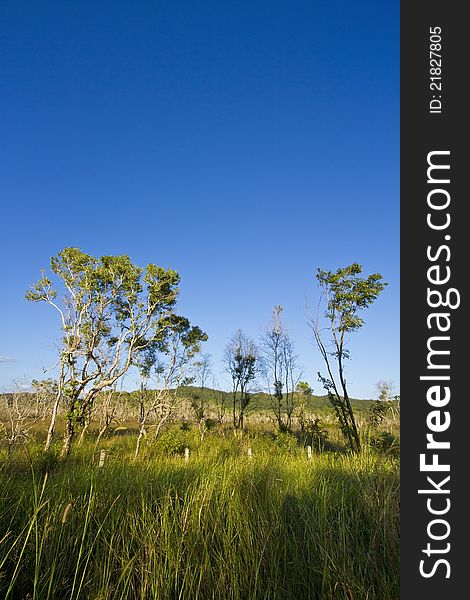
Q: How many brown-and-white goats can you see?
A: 0